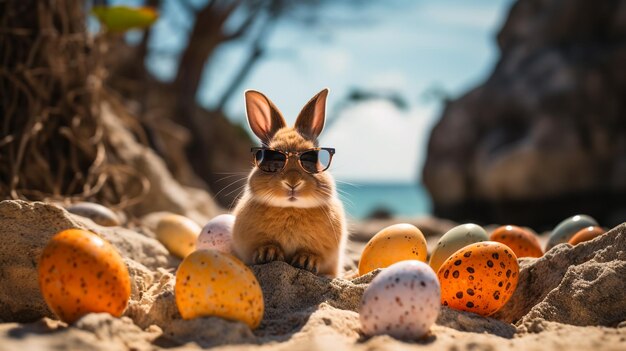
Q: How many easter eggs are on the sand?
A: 12